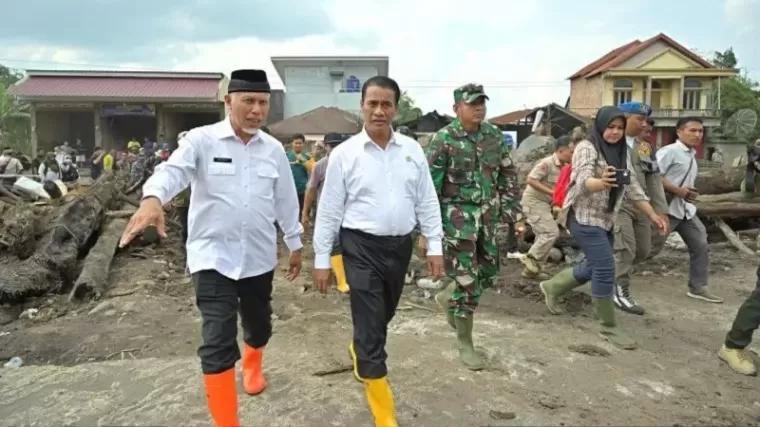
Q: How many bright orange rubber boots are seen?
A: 2